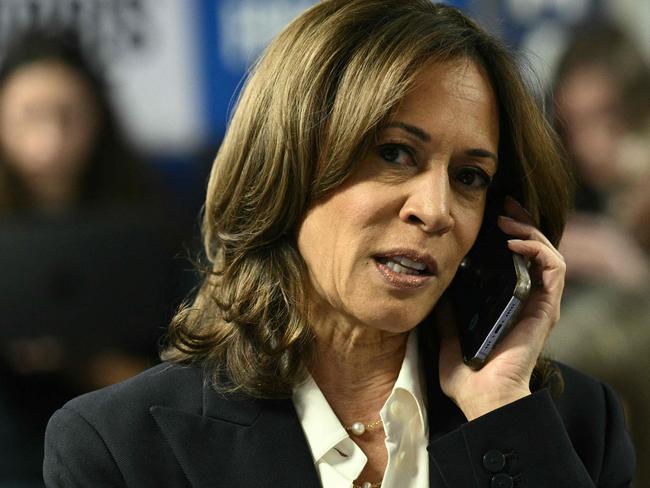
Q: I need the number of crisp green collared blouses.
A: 0